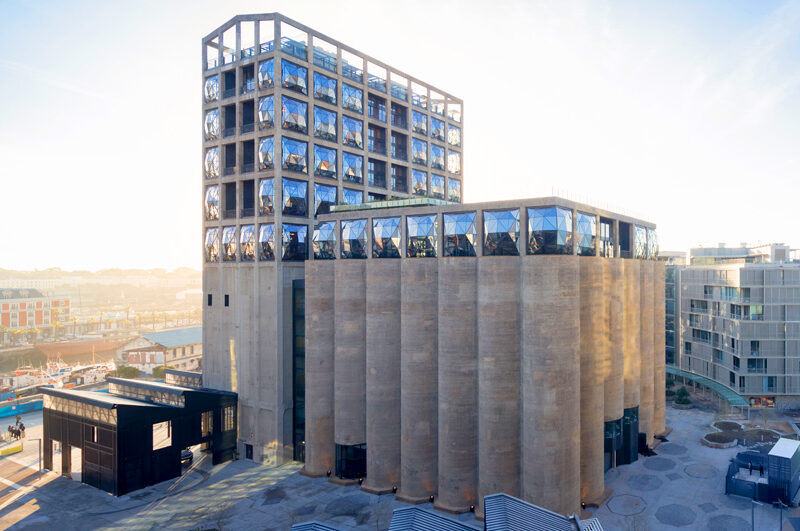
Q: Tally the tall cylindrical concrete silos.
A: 12